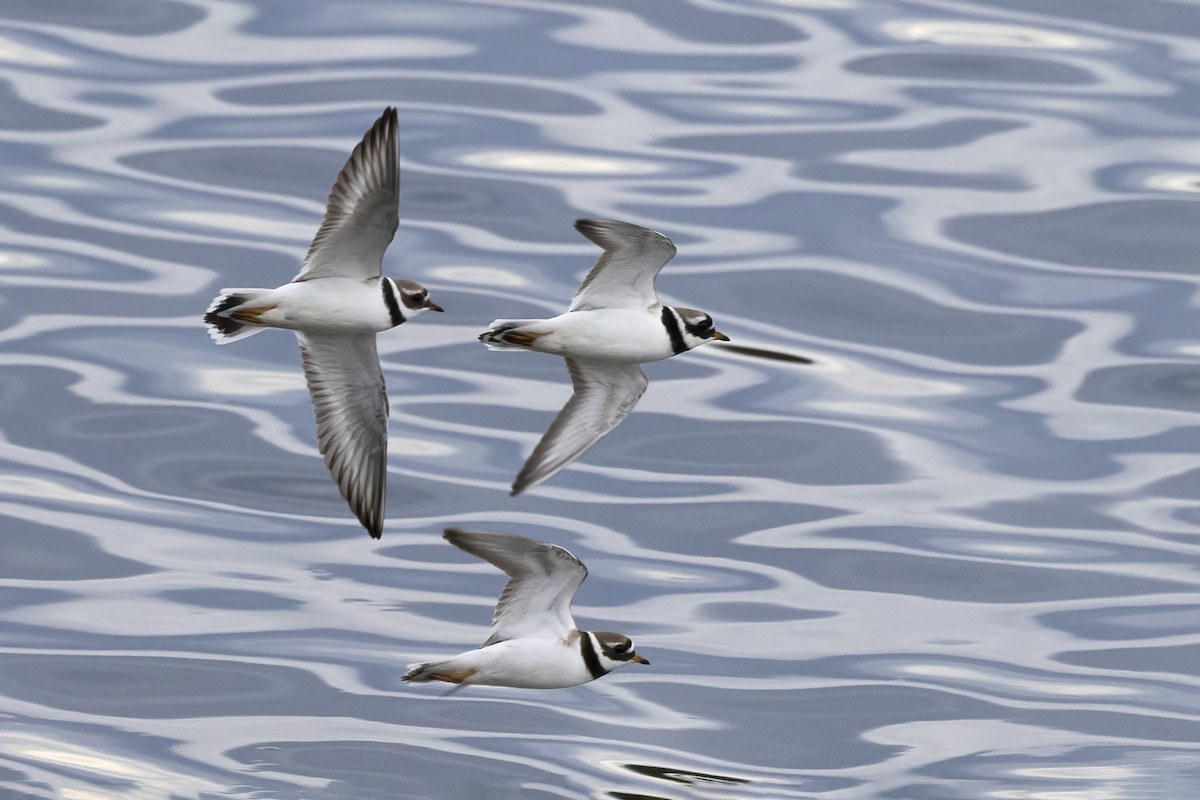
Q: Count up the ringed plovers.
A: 3